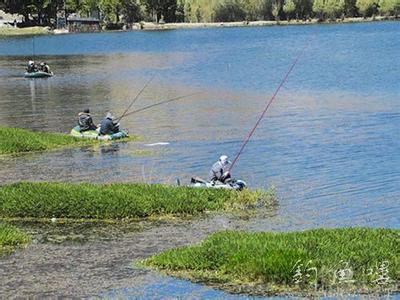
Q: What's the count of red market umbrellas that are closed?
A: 0